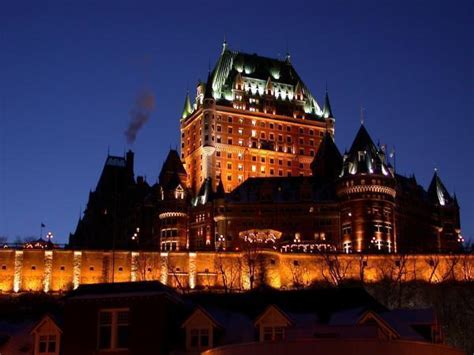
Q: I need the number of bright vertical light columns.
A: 6